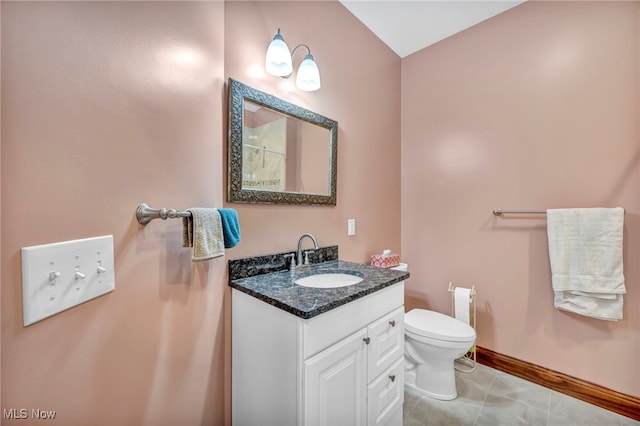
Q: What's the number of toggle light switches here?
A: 3